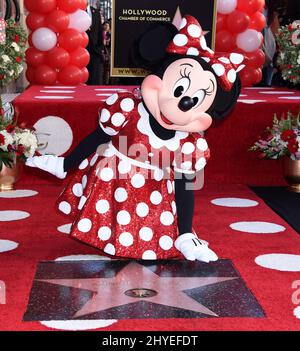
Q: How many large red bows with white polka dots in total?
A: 1